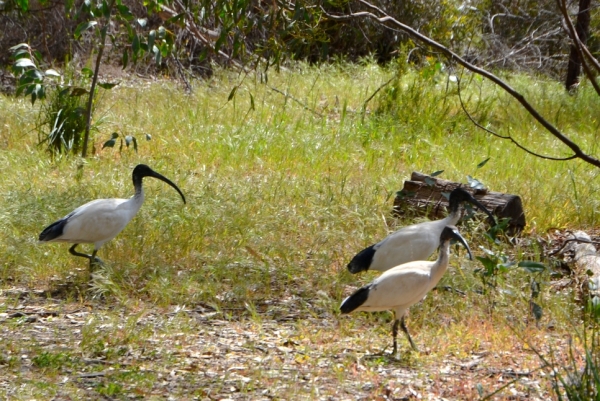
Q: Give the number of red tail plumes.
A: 0